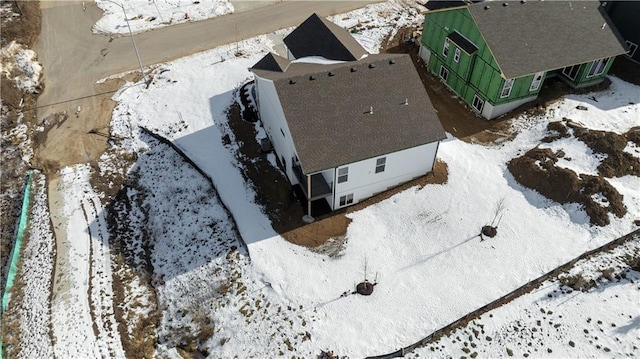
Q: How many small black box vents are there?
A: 9